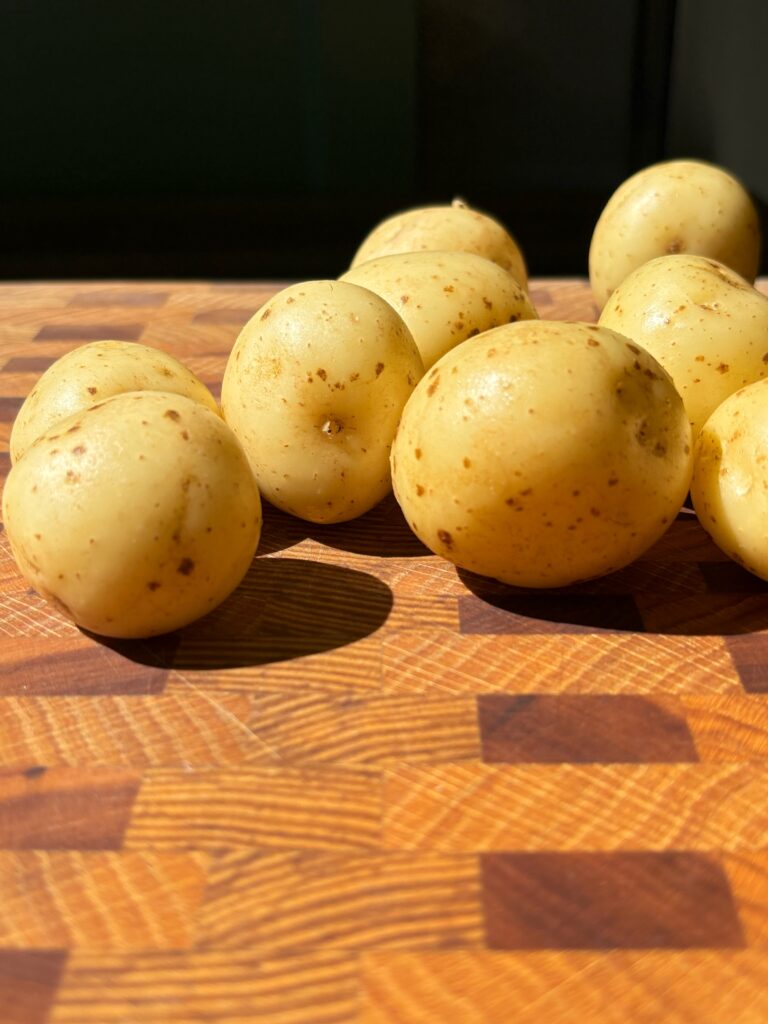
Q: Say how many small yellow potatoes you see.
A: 9